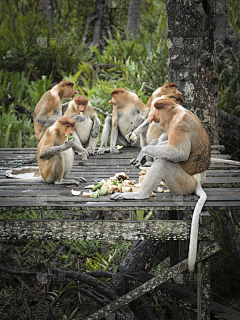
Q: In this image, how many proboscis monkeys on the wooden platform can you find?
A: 7